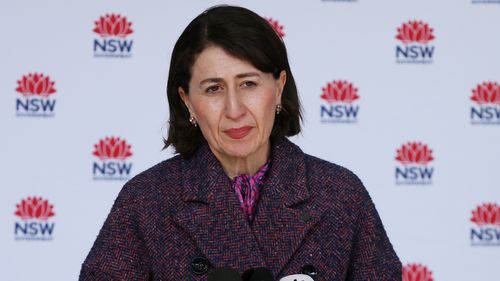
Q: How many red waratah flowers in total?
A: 11